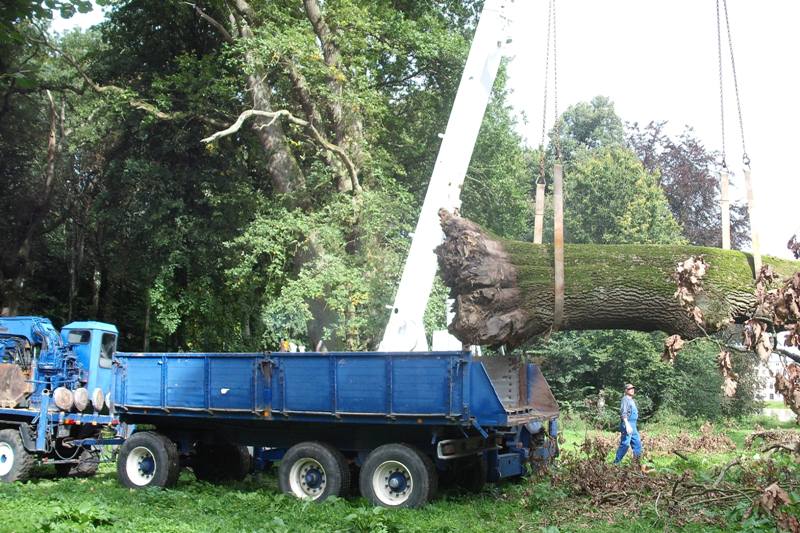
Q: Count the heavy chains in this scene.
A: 4